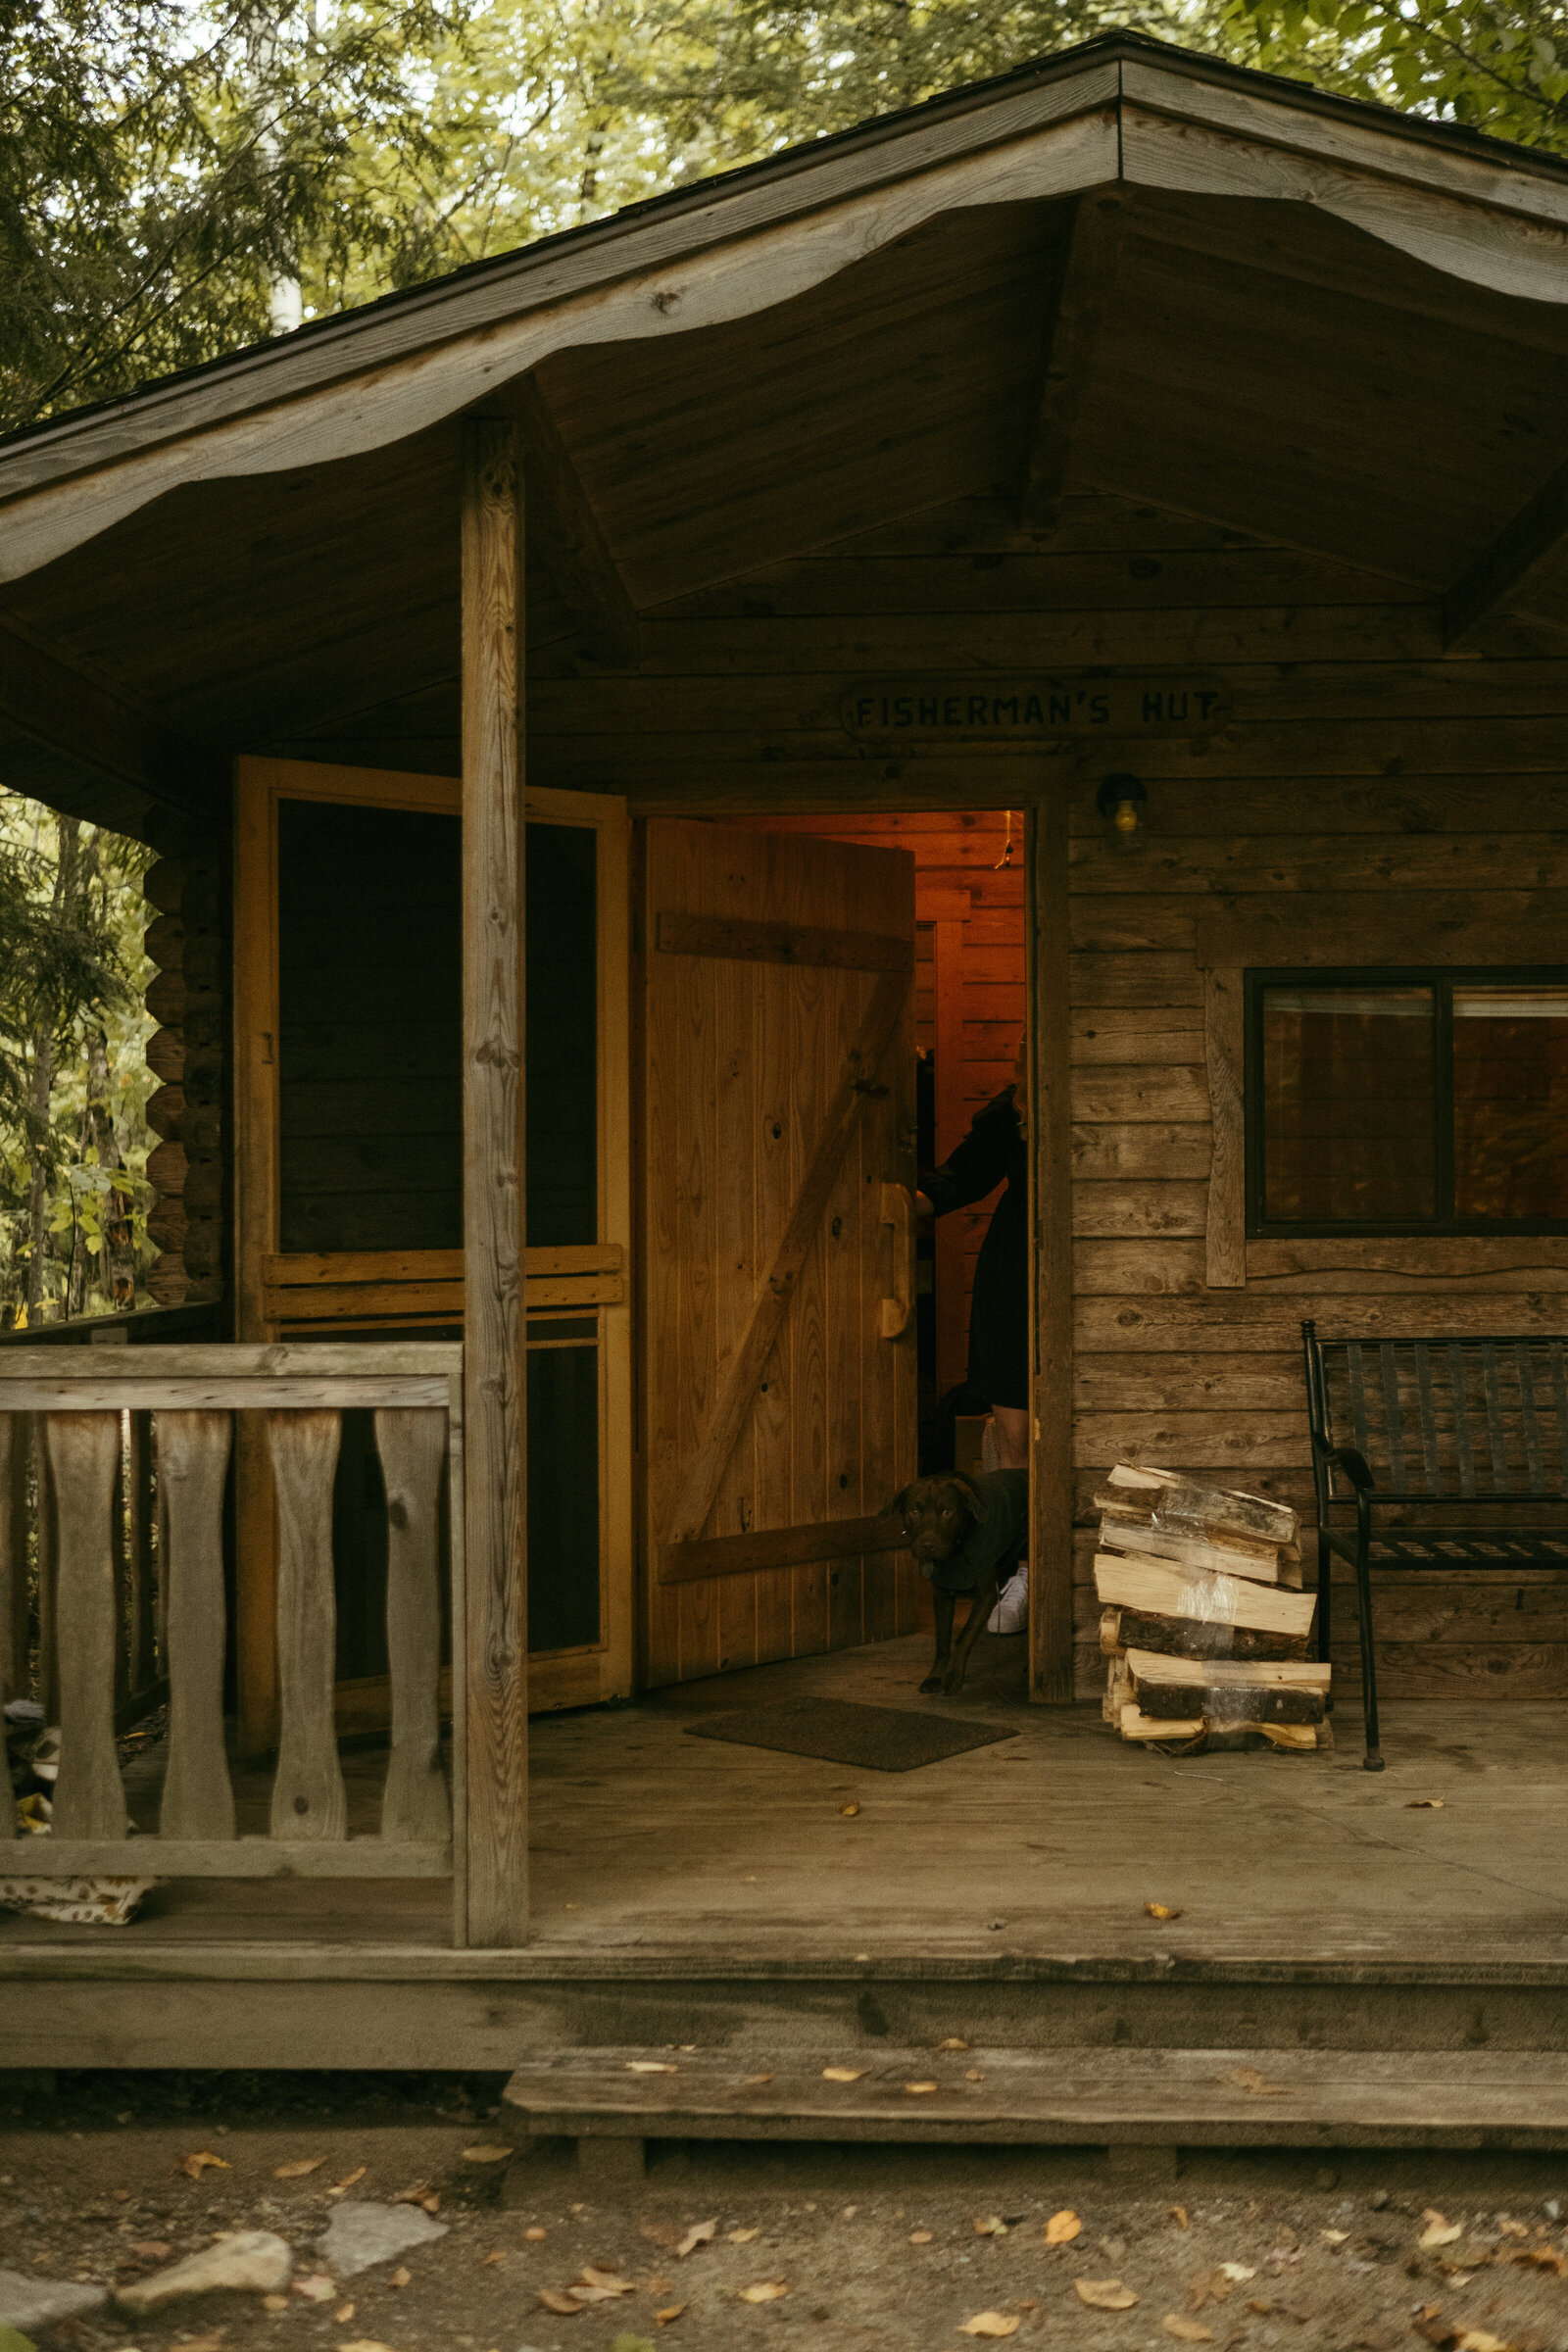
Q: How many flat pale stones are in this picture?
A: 3